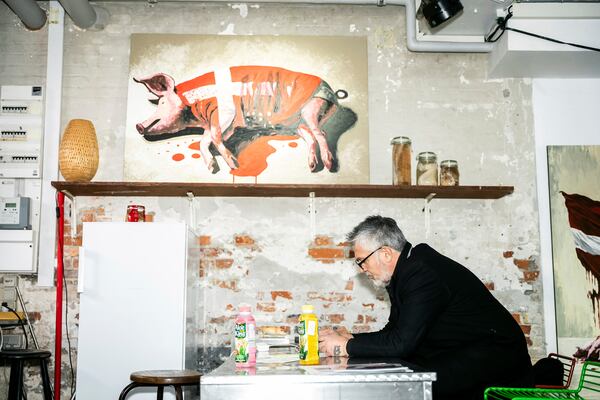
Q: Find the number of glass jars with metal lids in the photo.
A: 3